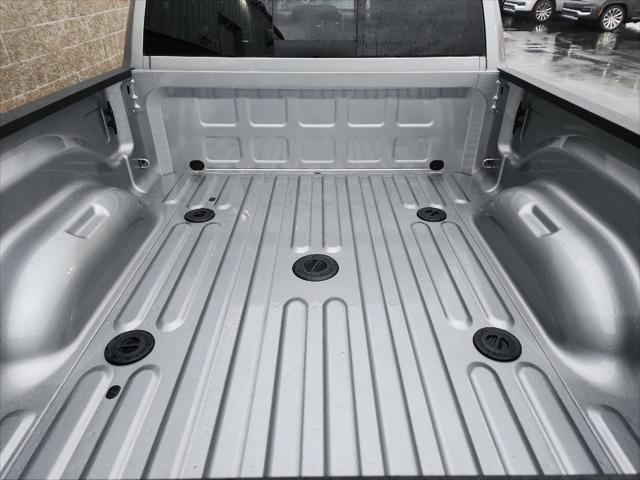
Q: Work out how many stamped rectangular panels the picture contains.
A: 10